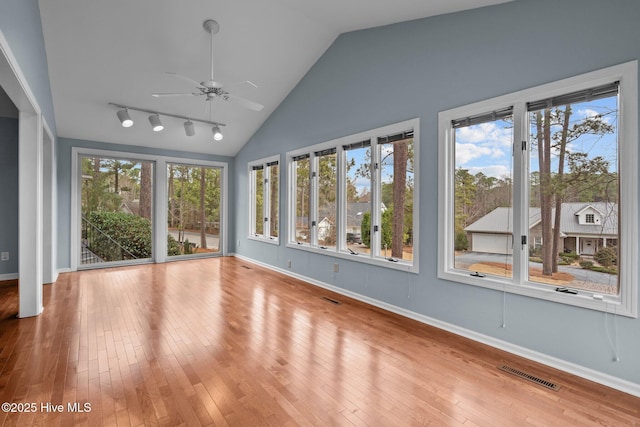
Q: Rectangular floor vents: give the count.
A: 3